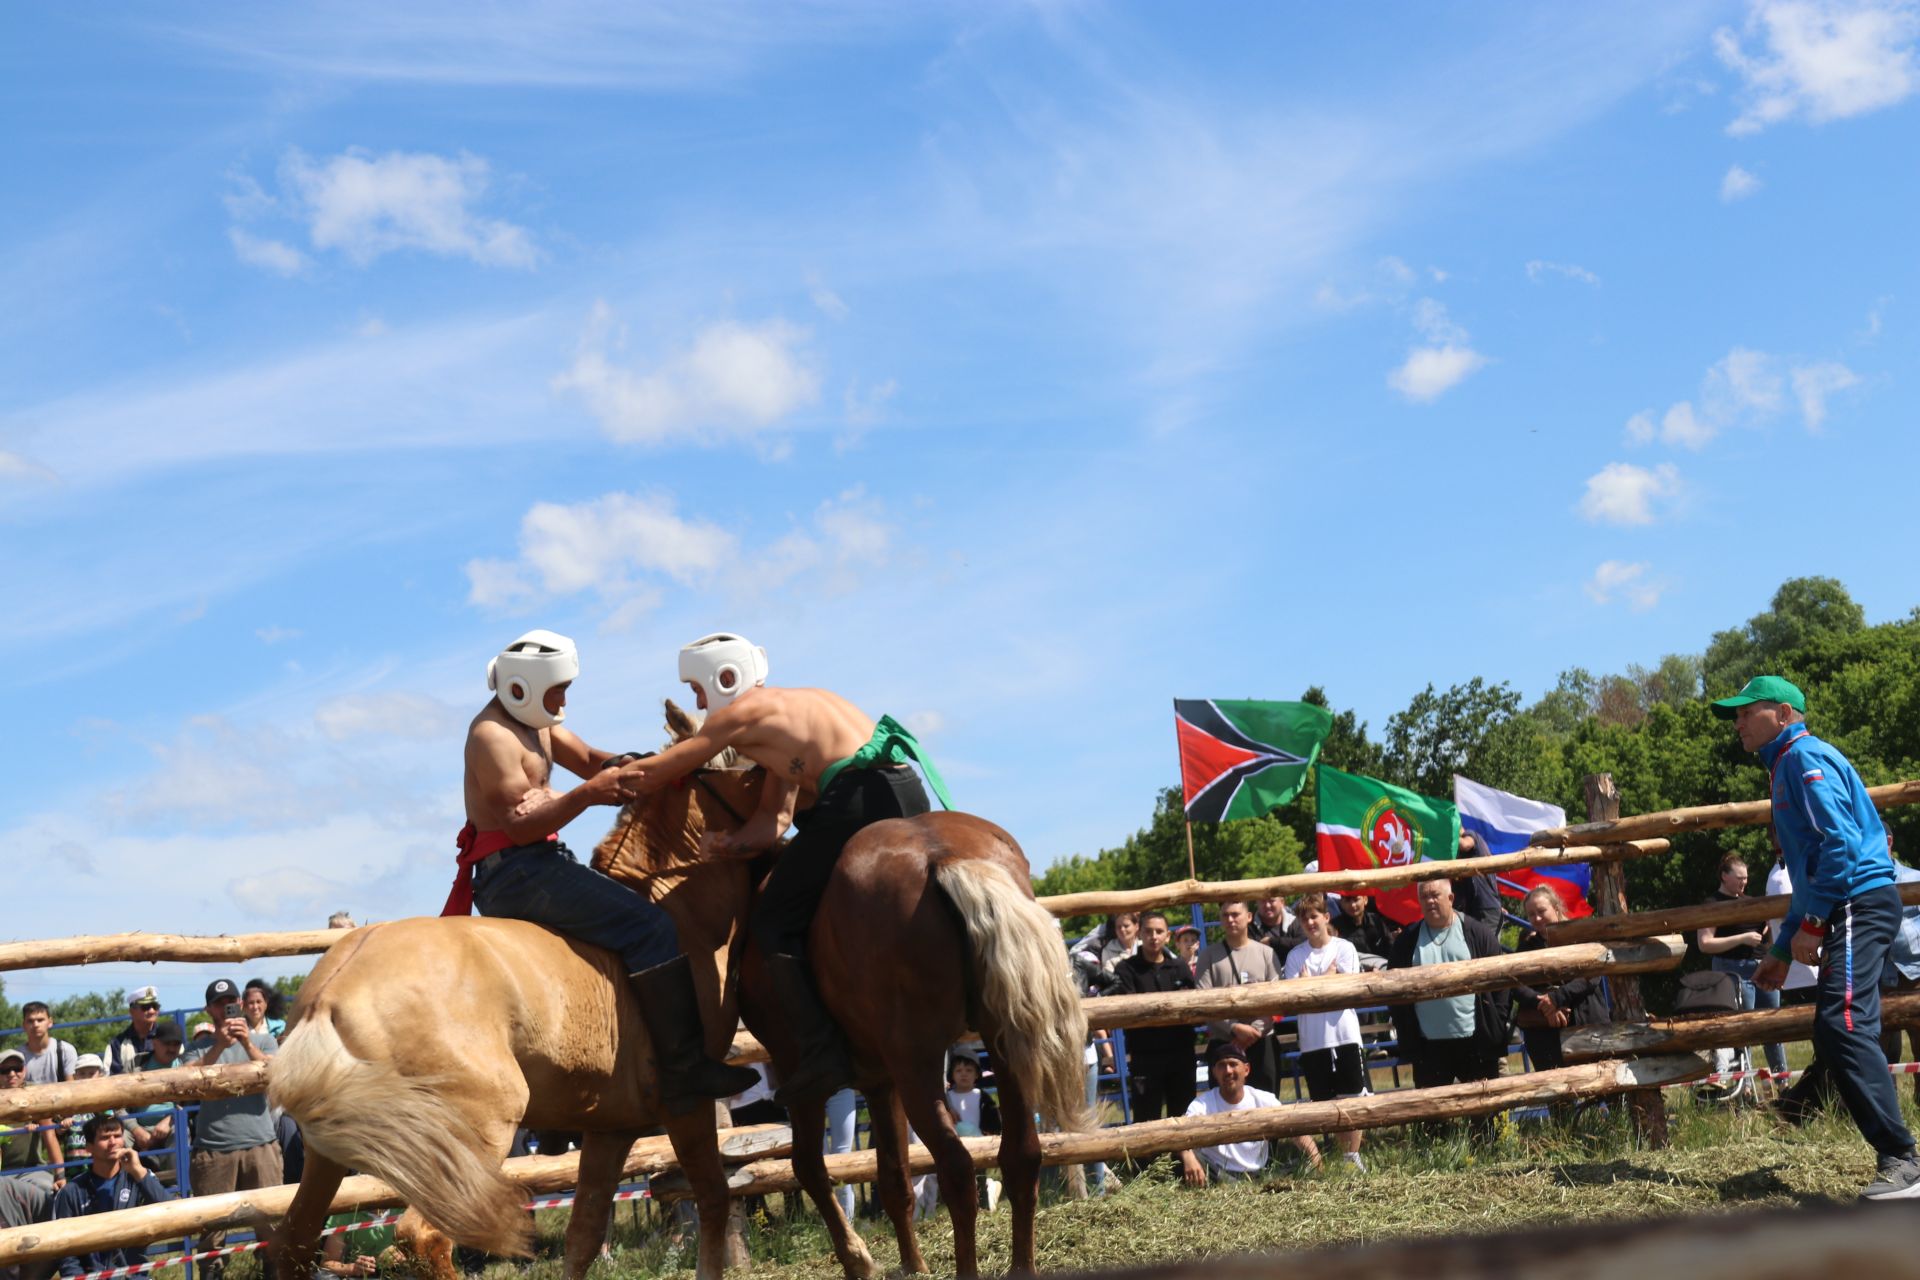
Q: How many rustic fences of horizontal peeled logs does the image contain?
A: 1